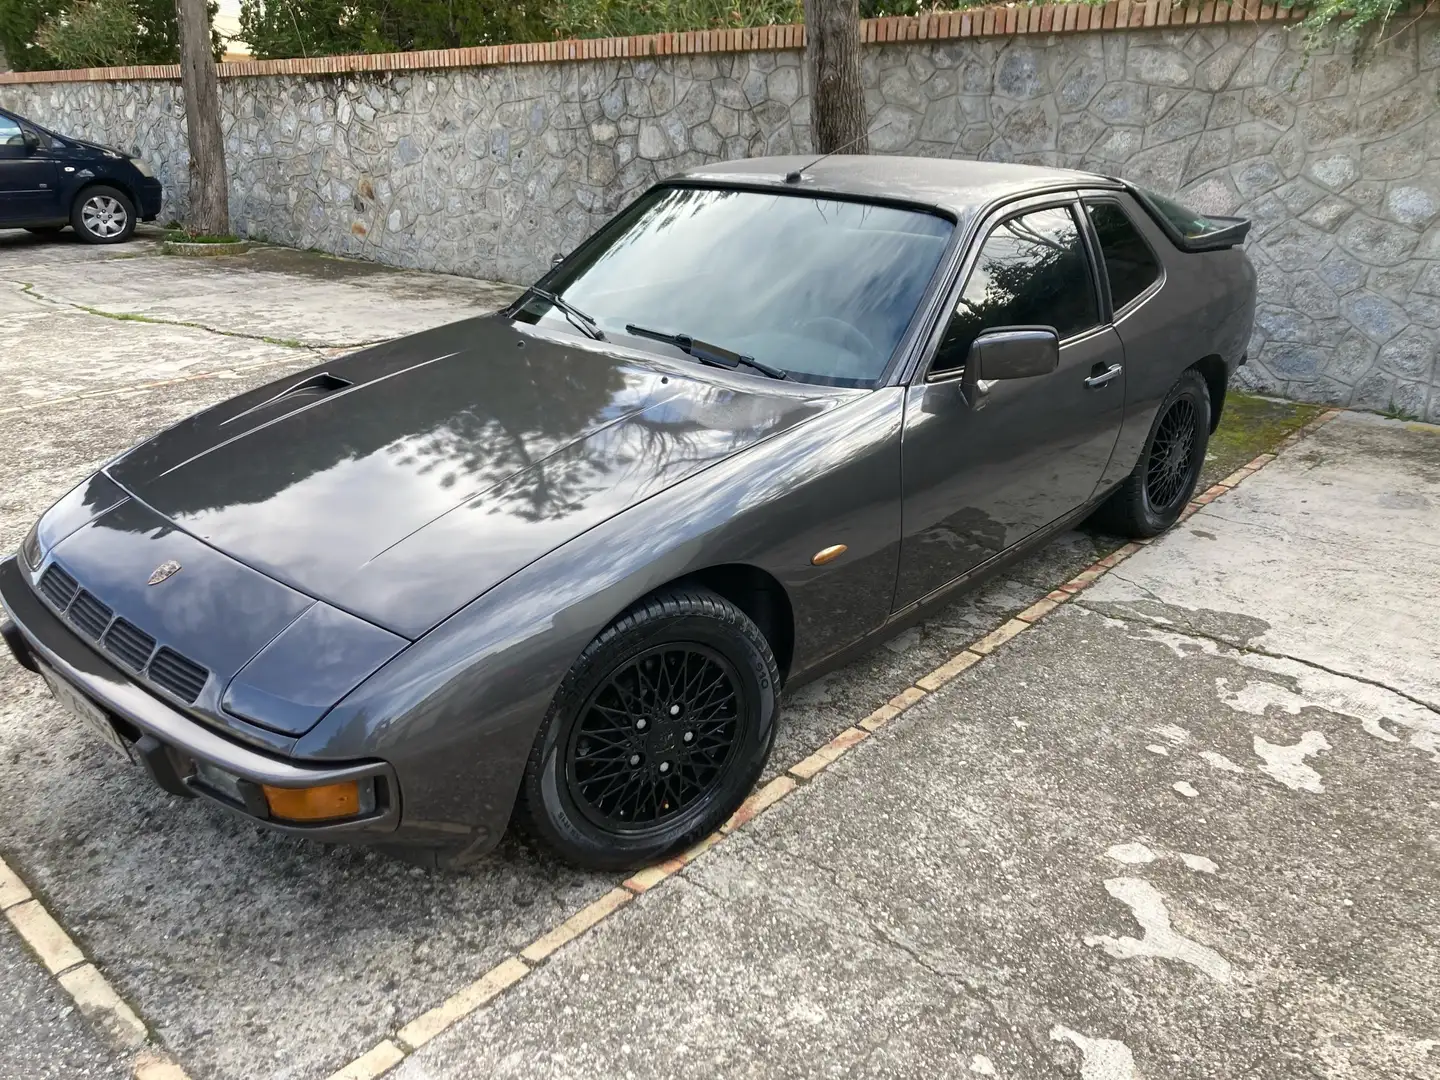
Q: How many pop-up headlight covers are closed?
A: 2